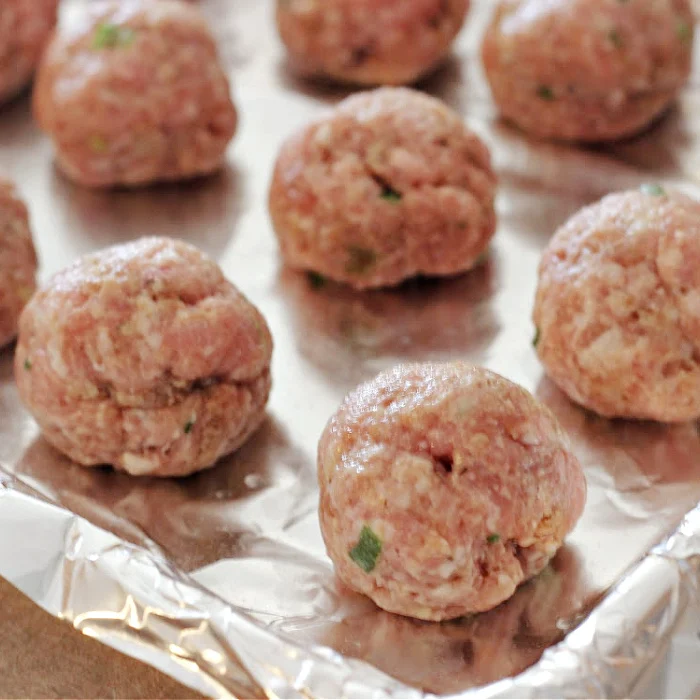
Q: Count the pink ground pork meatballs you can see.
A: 9